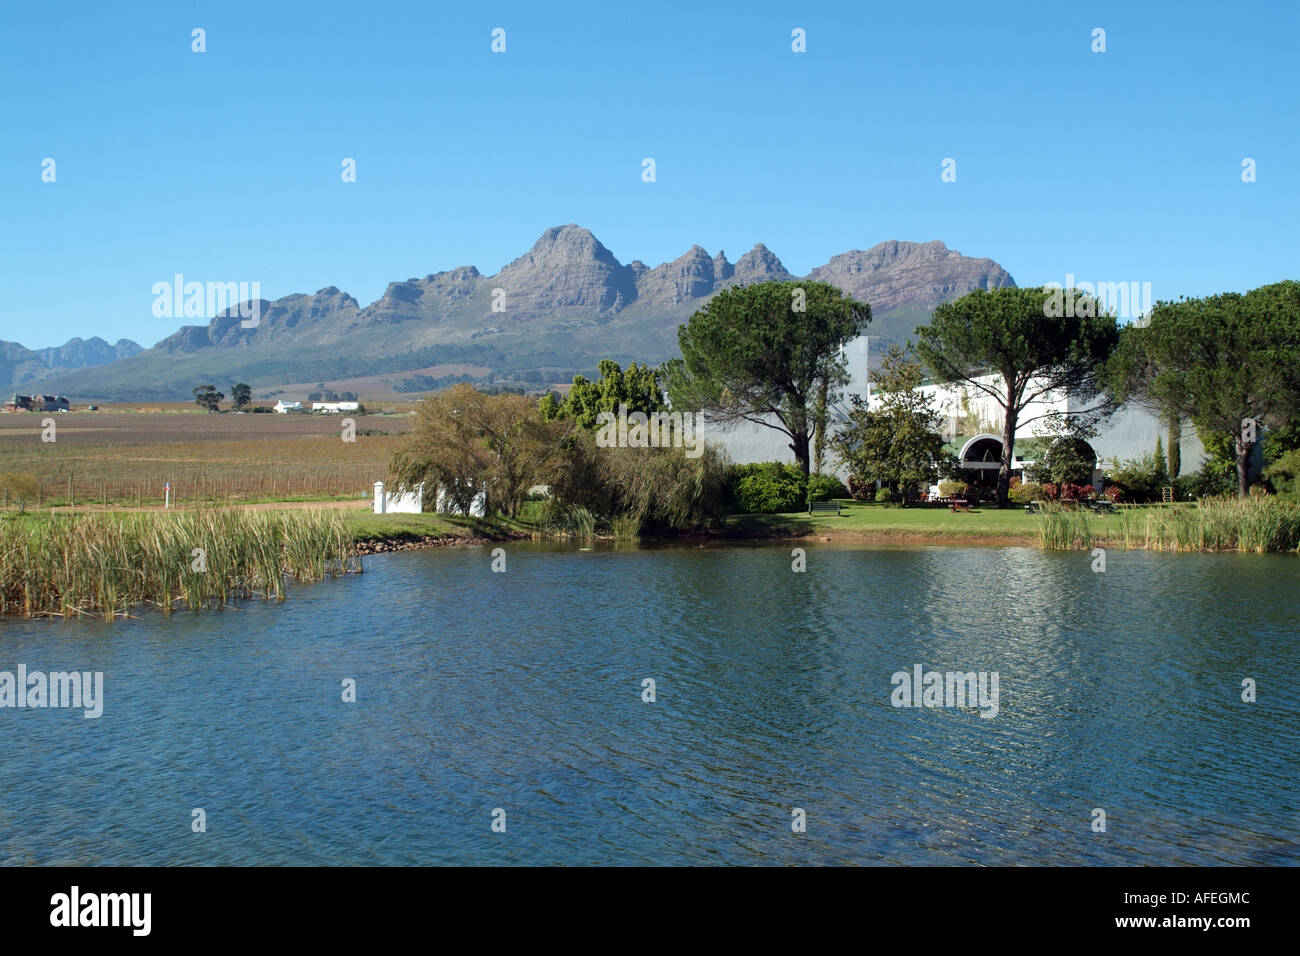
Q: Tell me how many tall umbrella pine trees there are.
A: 3